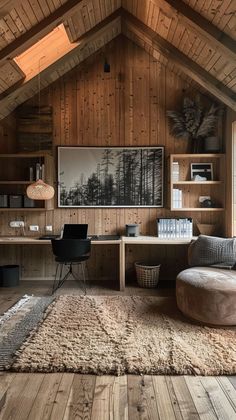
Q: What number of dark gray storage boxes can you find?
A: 3